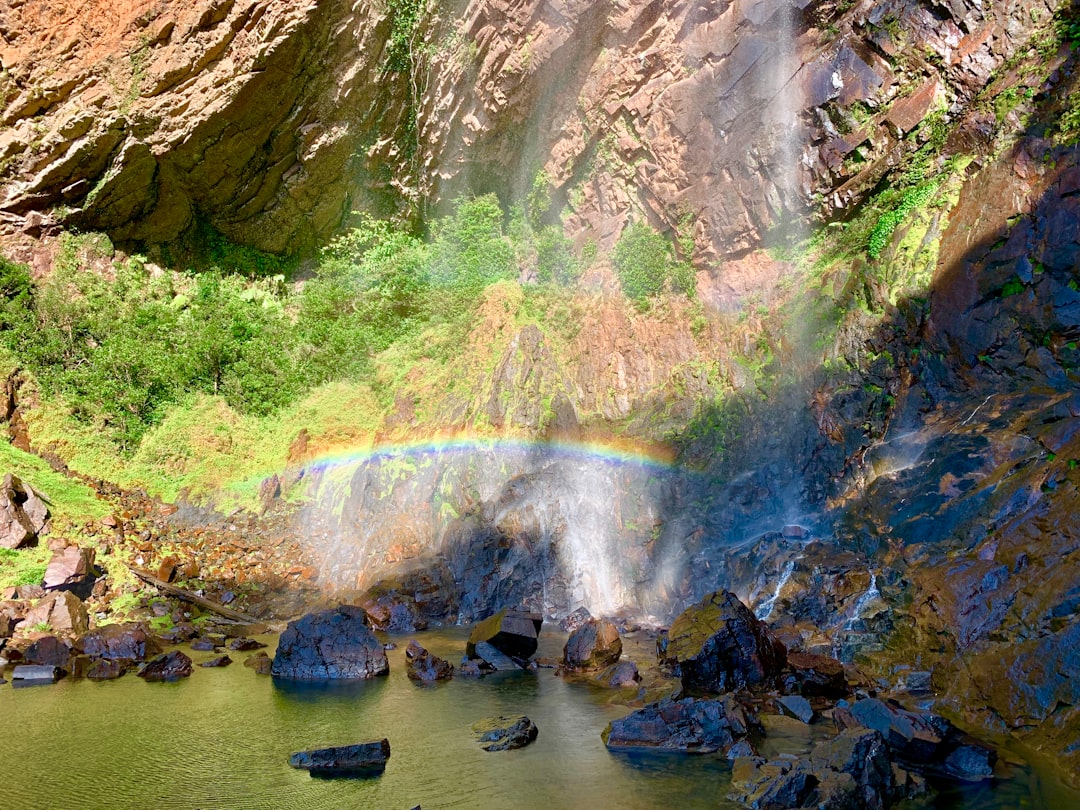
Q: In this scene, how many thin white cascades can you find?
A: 2